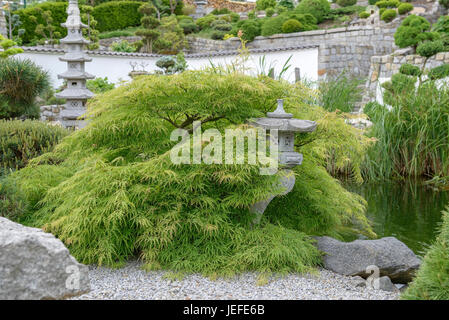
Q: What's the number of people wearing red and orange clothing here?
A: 0